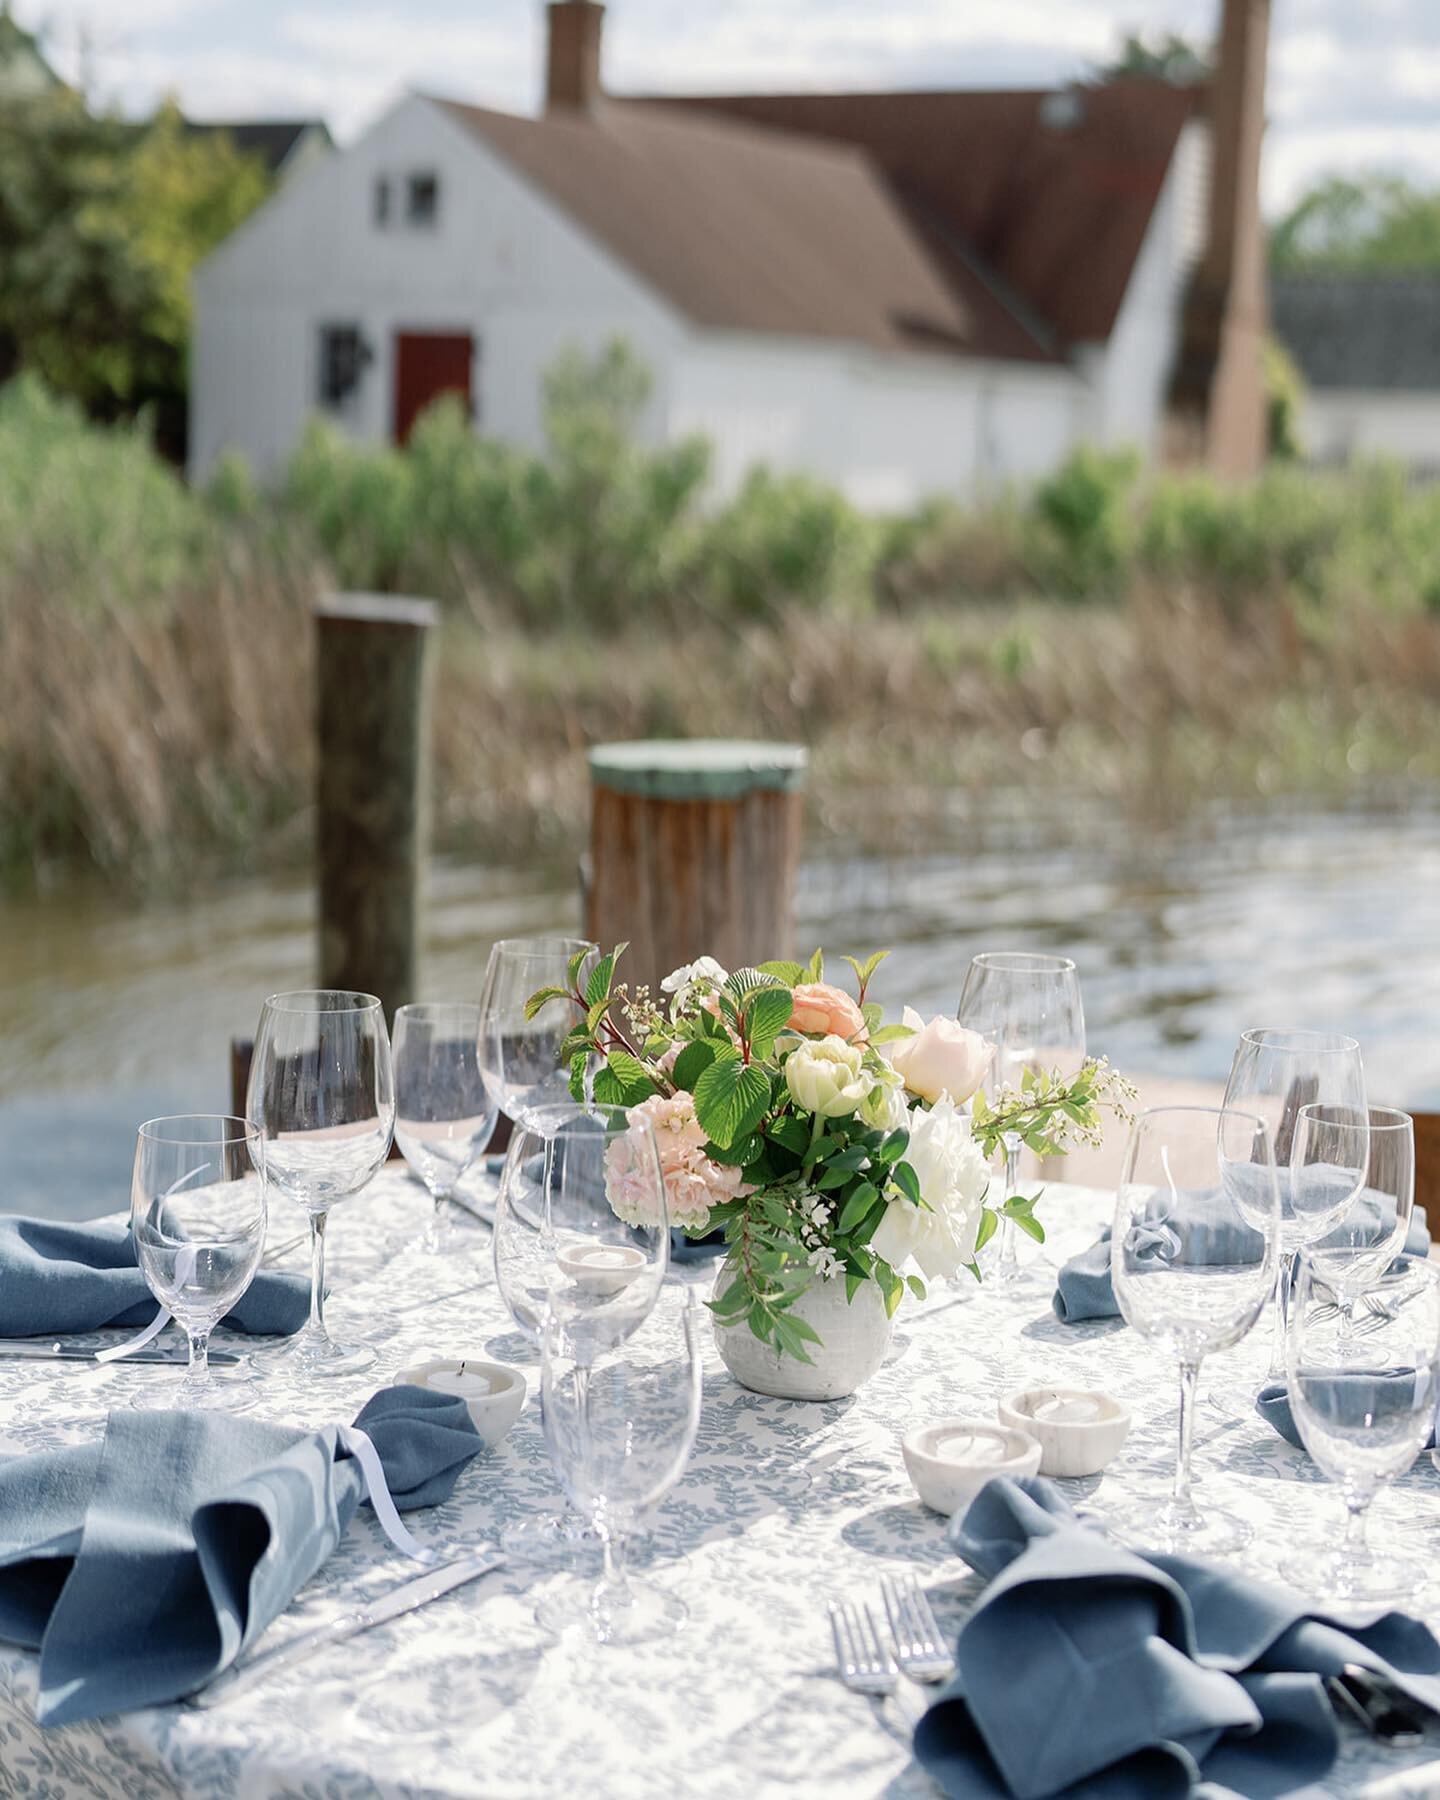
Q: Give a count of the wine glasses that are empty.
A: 11